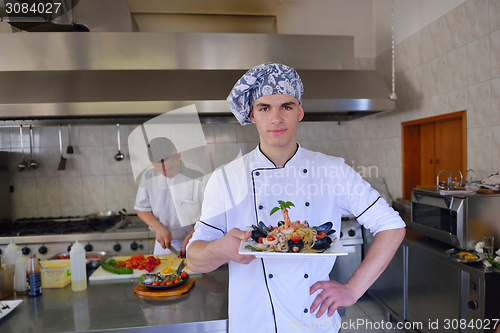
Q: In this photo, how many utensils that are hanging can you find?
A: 5